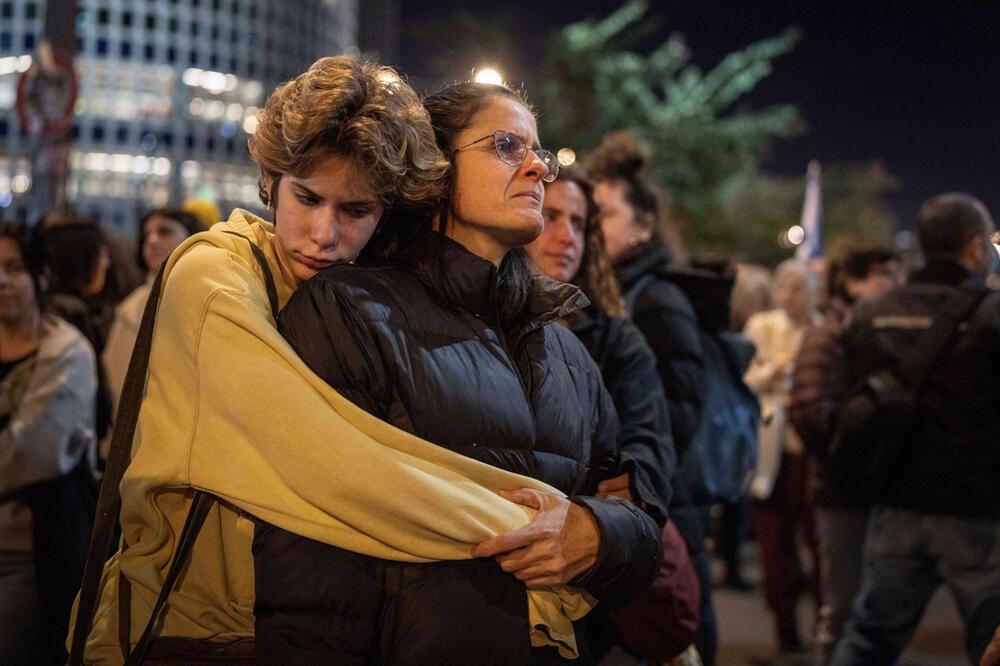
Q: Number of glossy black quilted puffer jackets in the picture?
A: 1